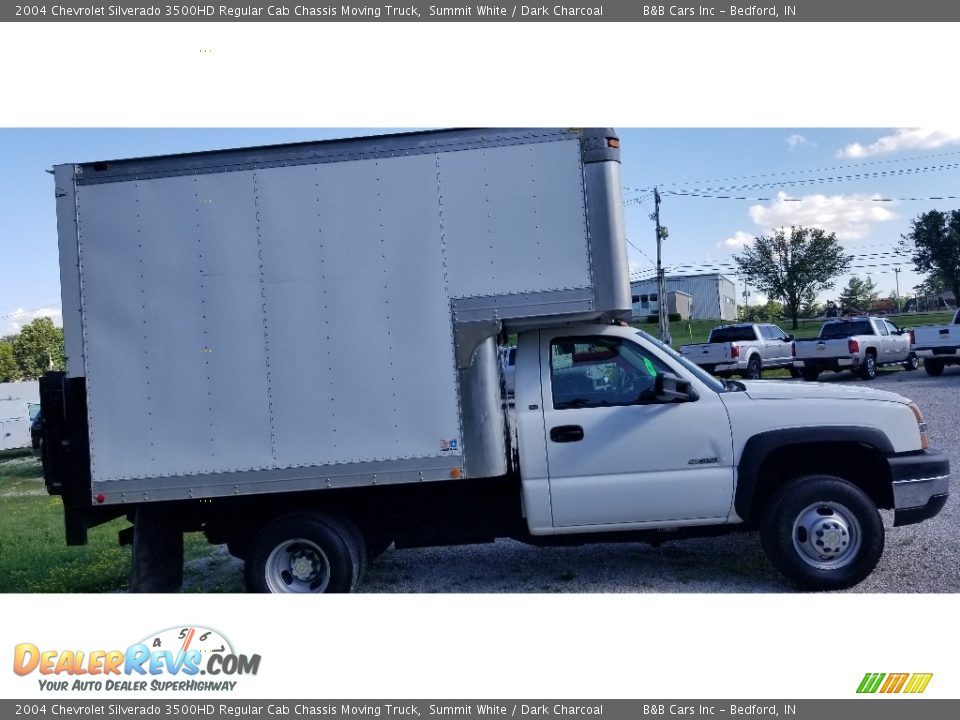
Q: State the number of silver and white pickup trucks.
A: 3